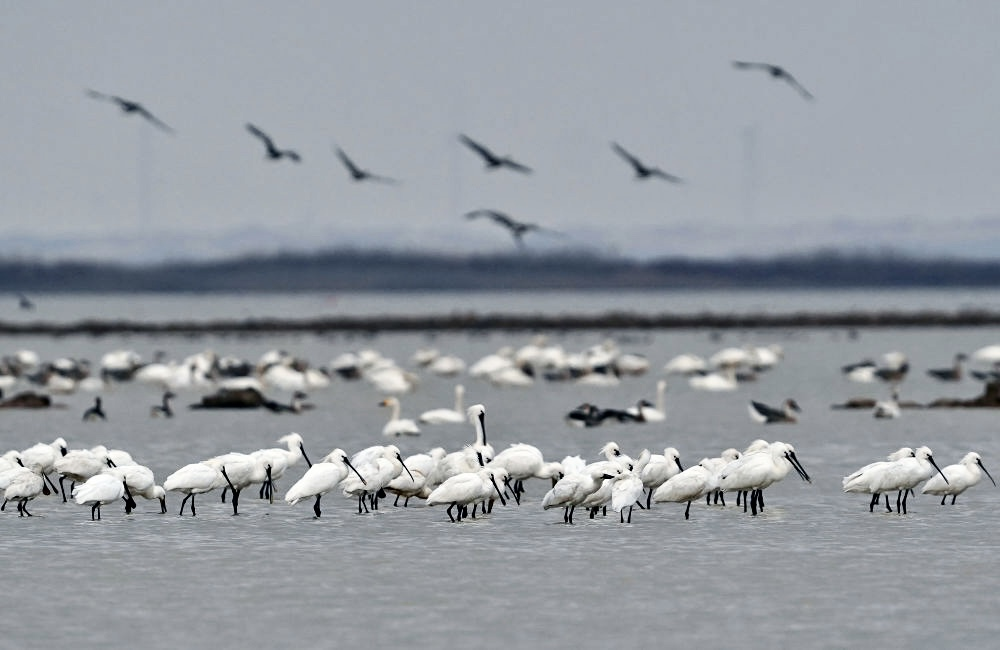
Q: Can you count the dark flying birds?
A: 7